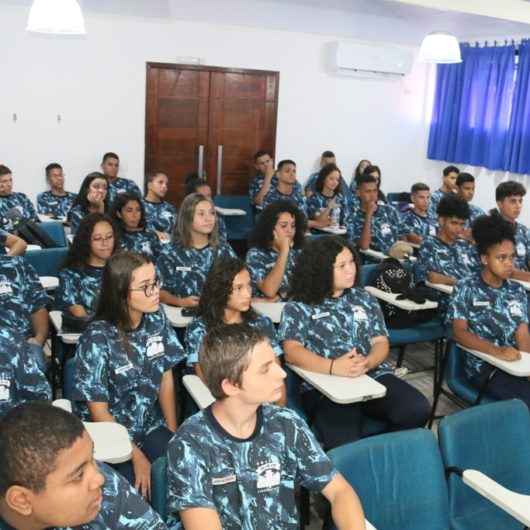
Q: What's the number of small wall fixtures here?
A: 2